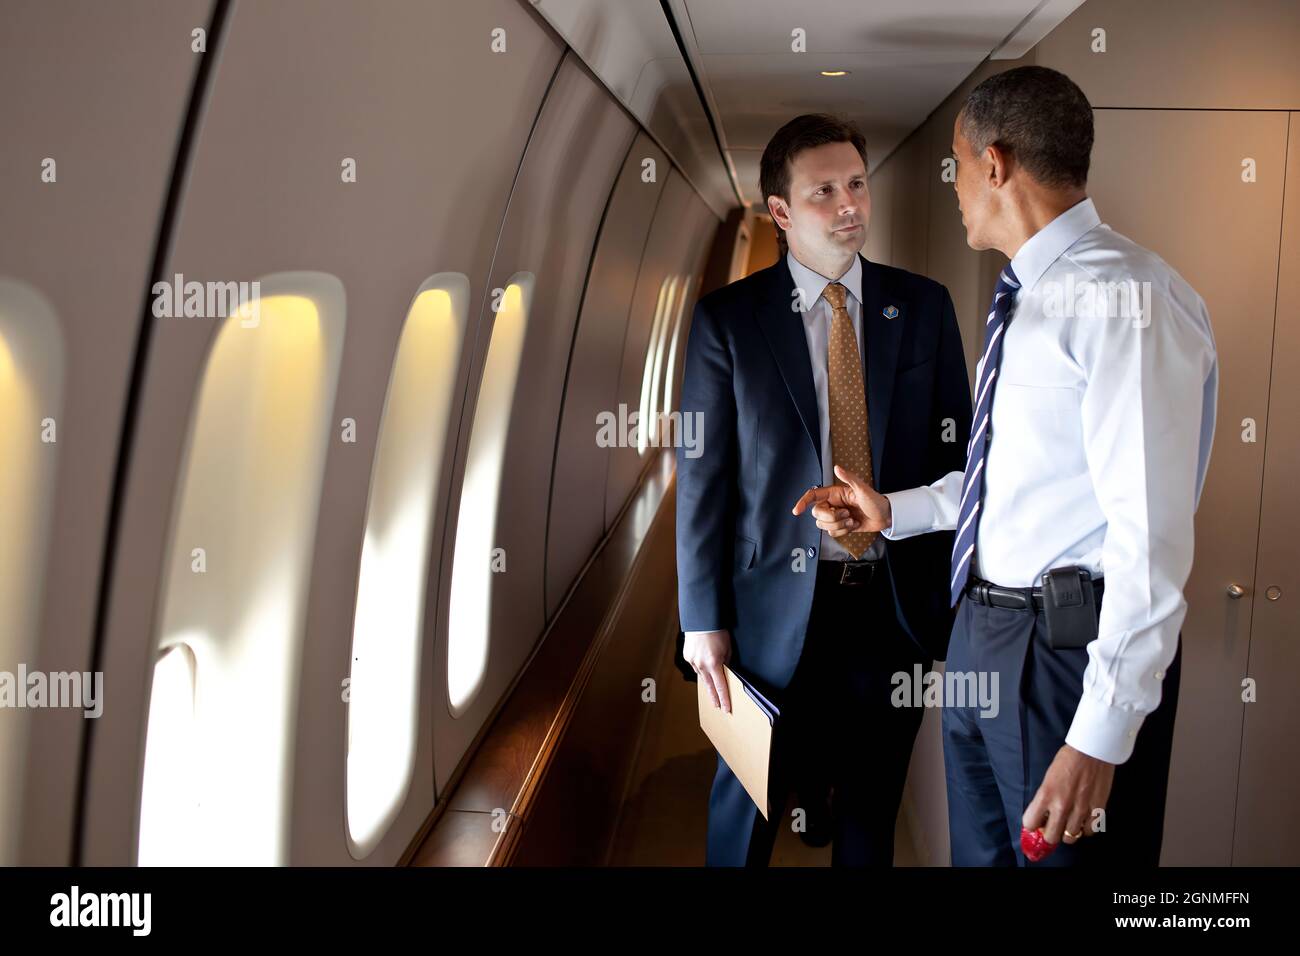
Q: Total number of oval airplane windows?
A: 7